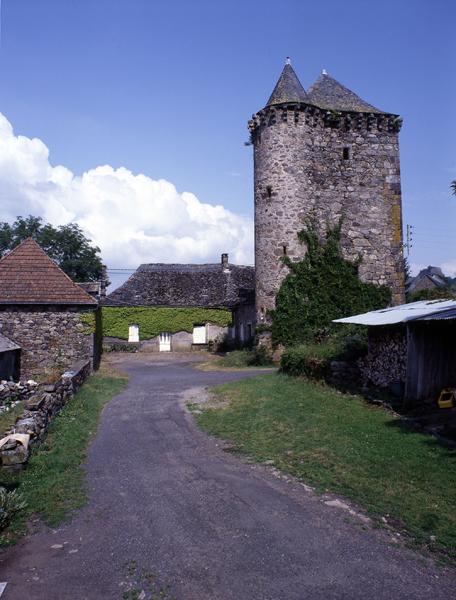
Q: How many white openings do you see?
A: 3